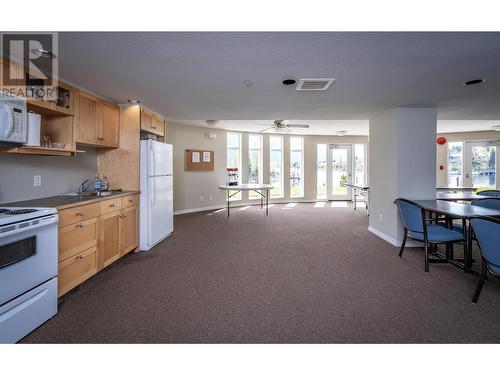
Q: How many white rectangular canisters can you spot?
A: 1